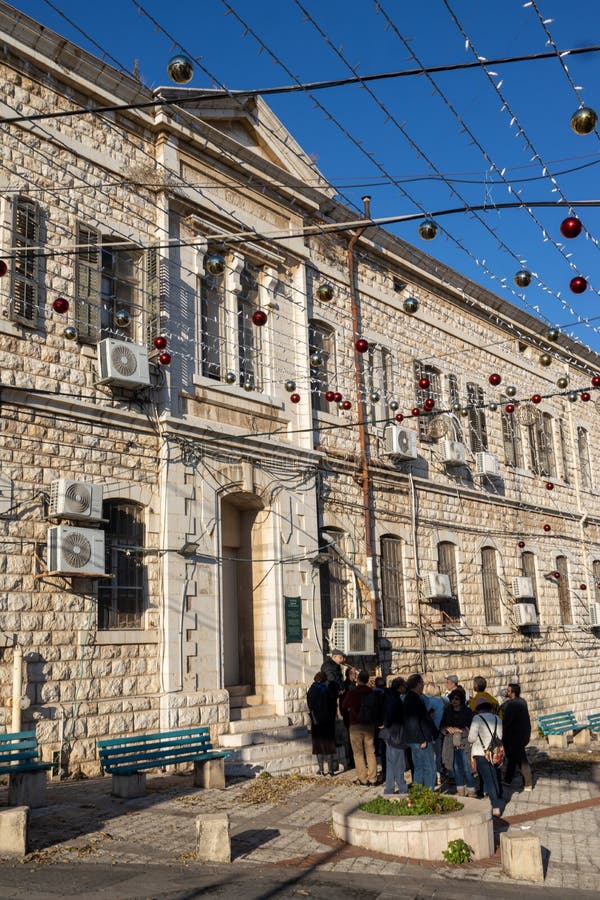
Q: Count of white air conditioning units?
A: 11